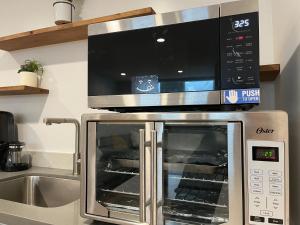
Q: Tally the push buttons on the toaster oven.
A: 15